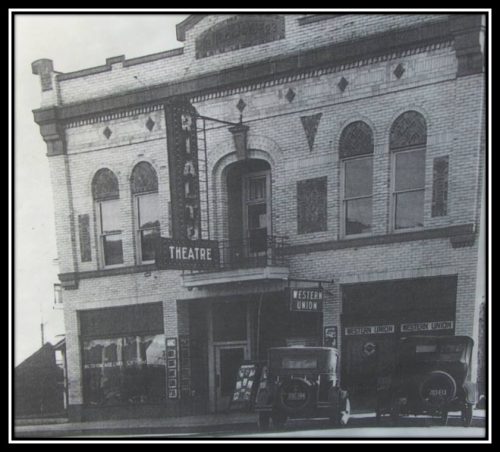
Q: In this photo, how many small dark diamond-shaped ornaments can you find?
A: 6